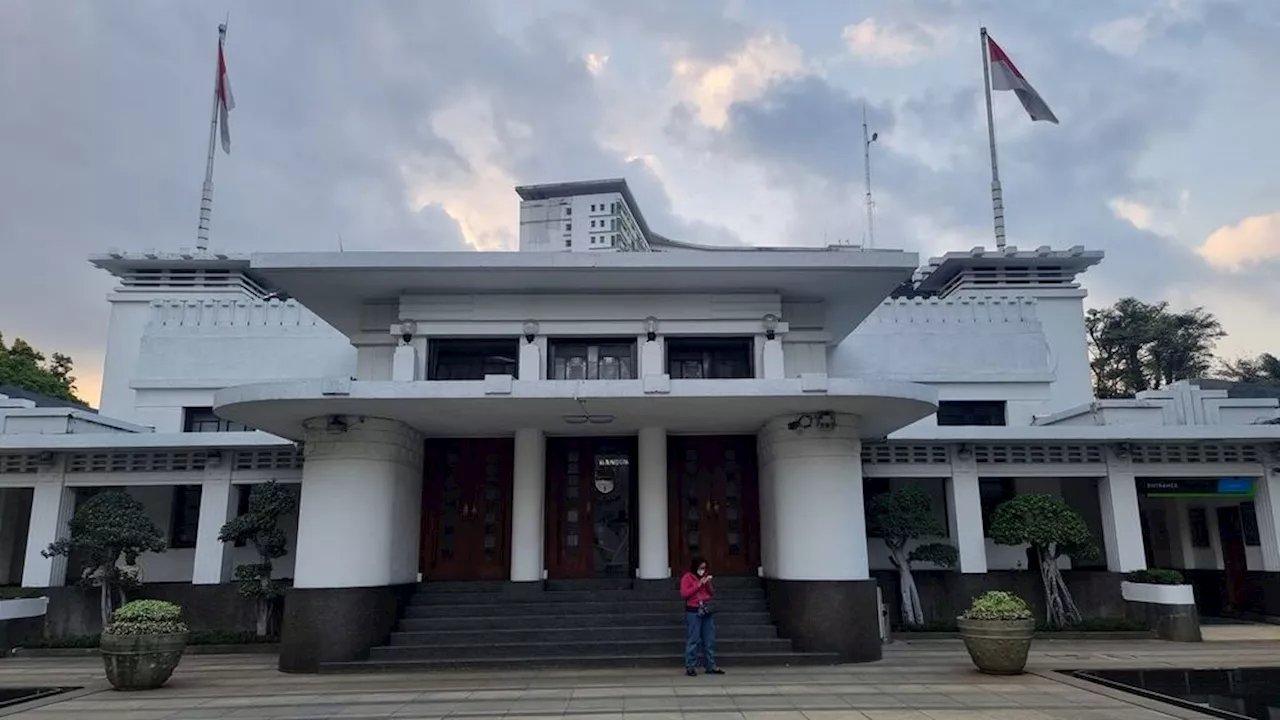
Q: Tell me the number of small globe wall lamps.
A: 4